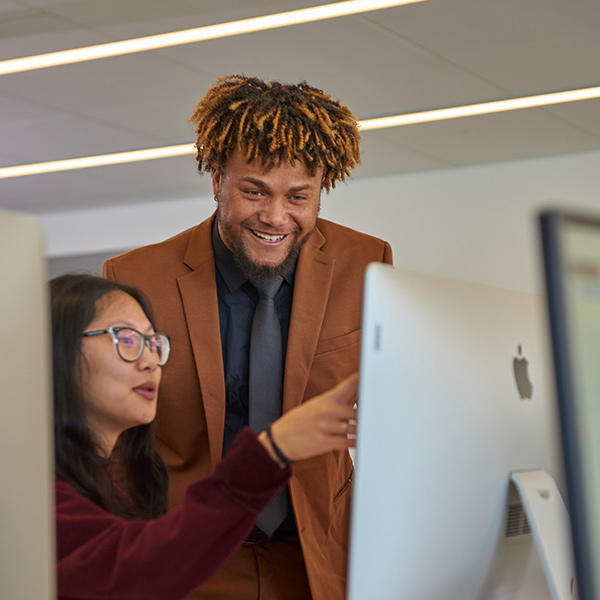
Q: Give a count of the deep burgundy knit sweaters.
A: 1